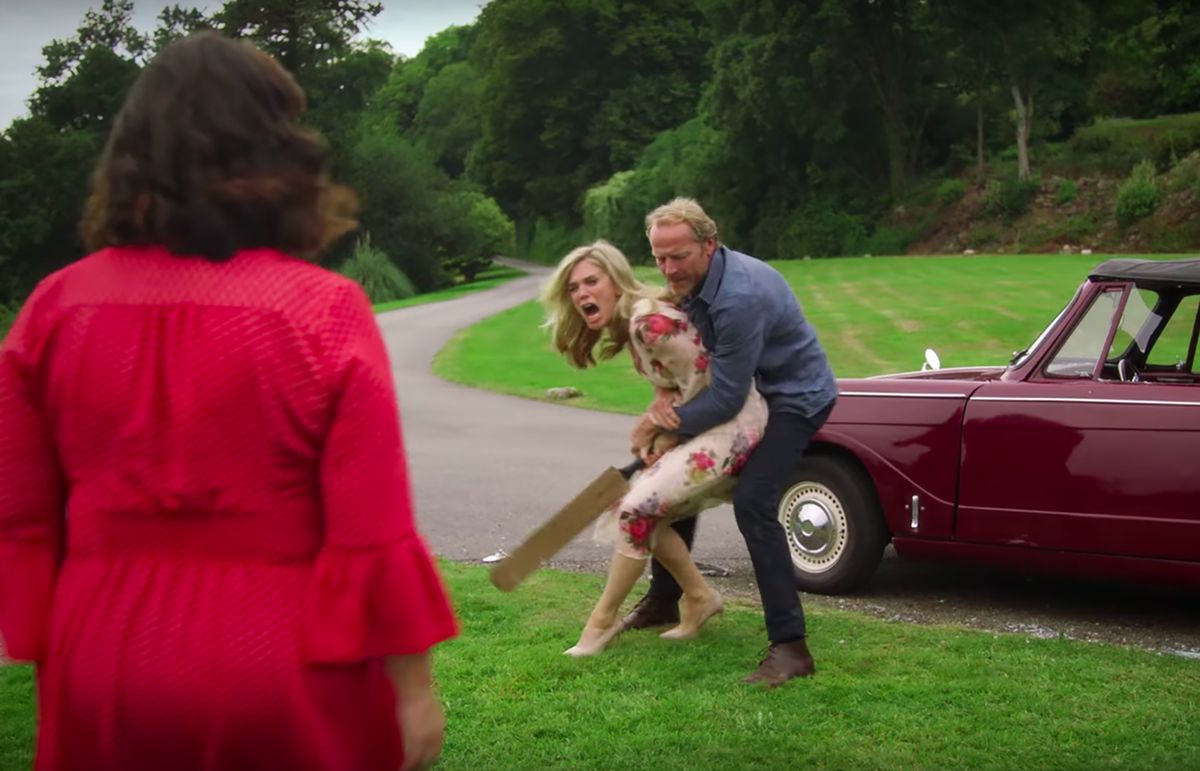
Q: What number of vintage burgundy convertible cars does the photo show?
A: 1